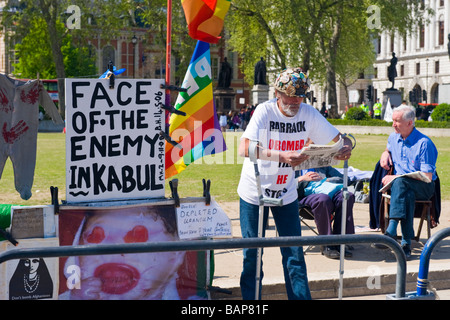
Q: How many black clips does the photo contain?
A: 9